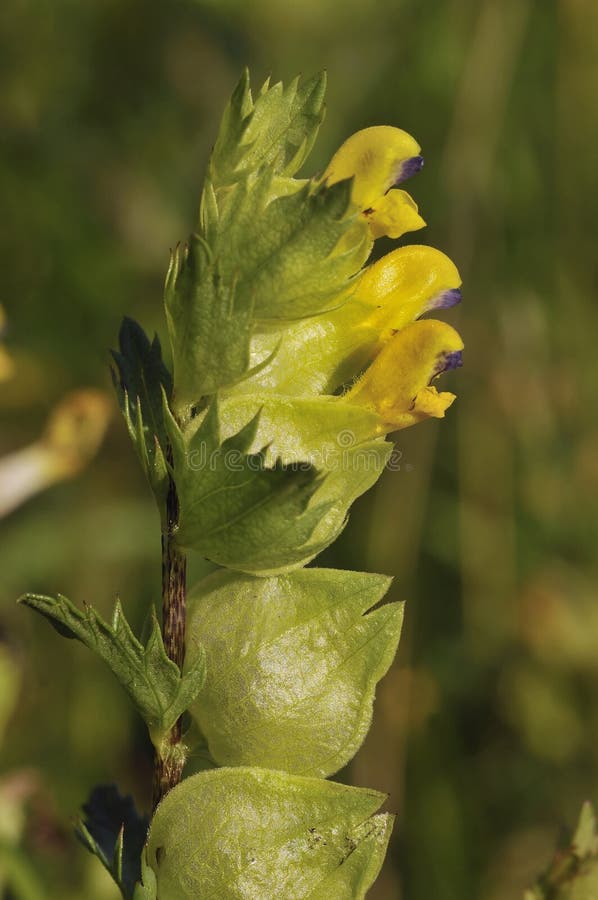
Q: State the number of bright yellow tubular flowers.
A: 3